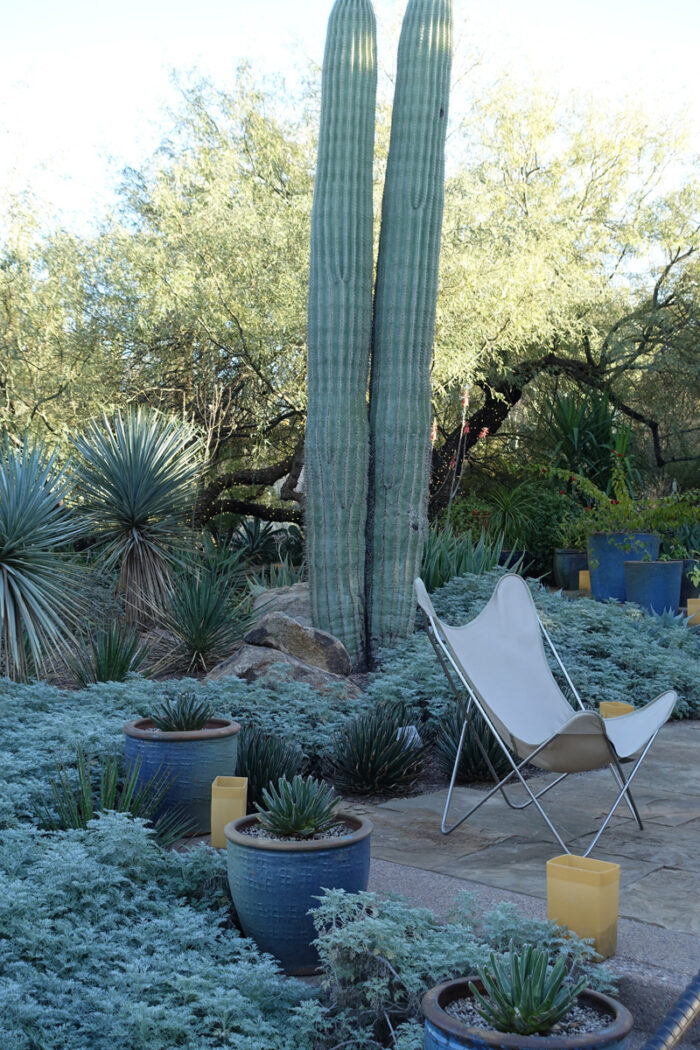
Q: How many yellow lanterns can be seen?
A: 5